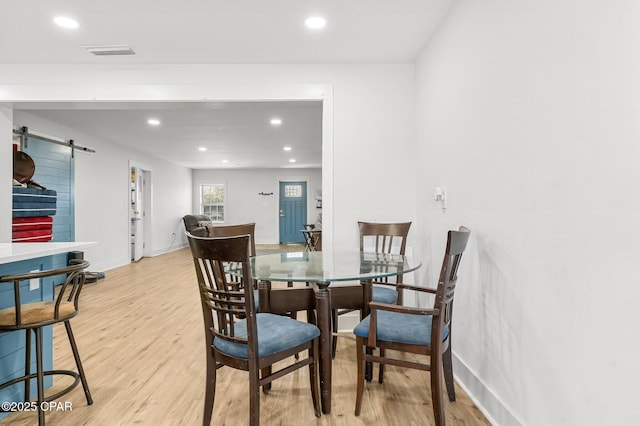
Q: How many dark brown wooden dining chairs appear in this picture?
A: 4